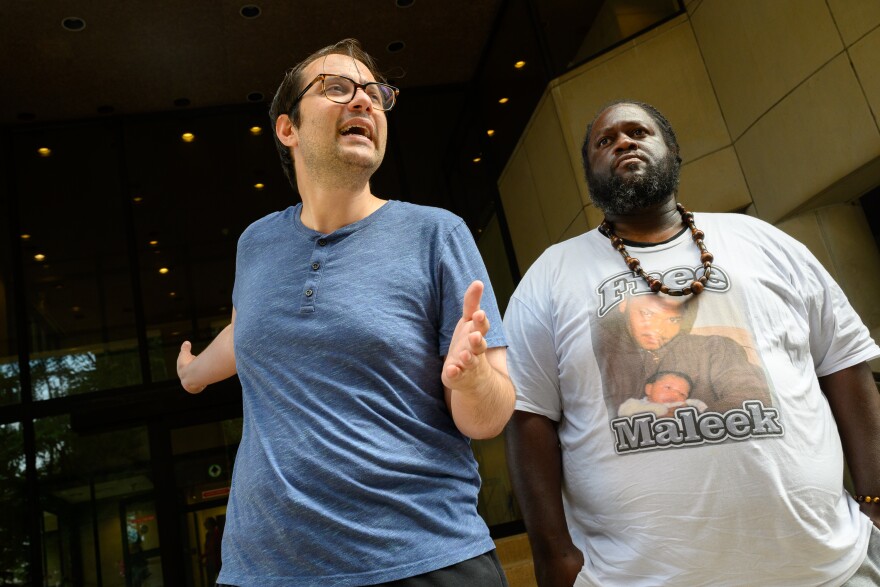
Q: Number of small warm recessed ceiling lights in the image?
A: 13